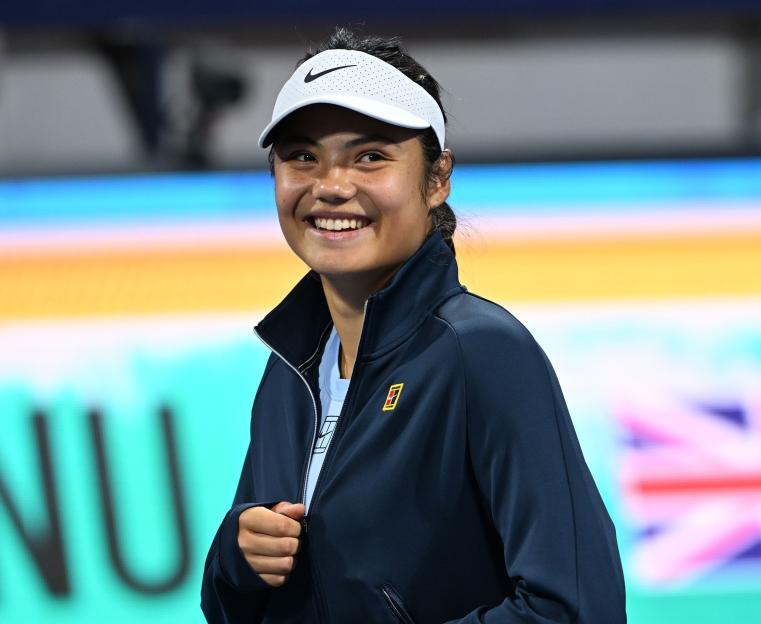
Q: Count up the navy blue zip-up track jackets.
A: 1